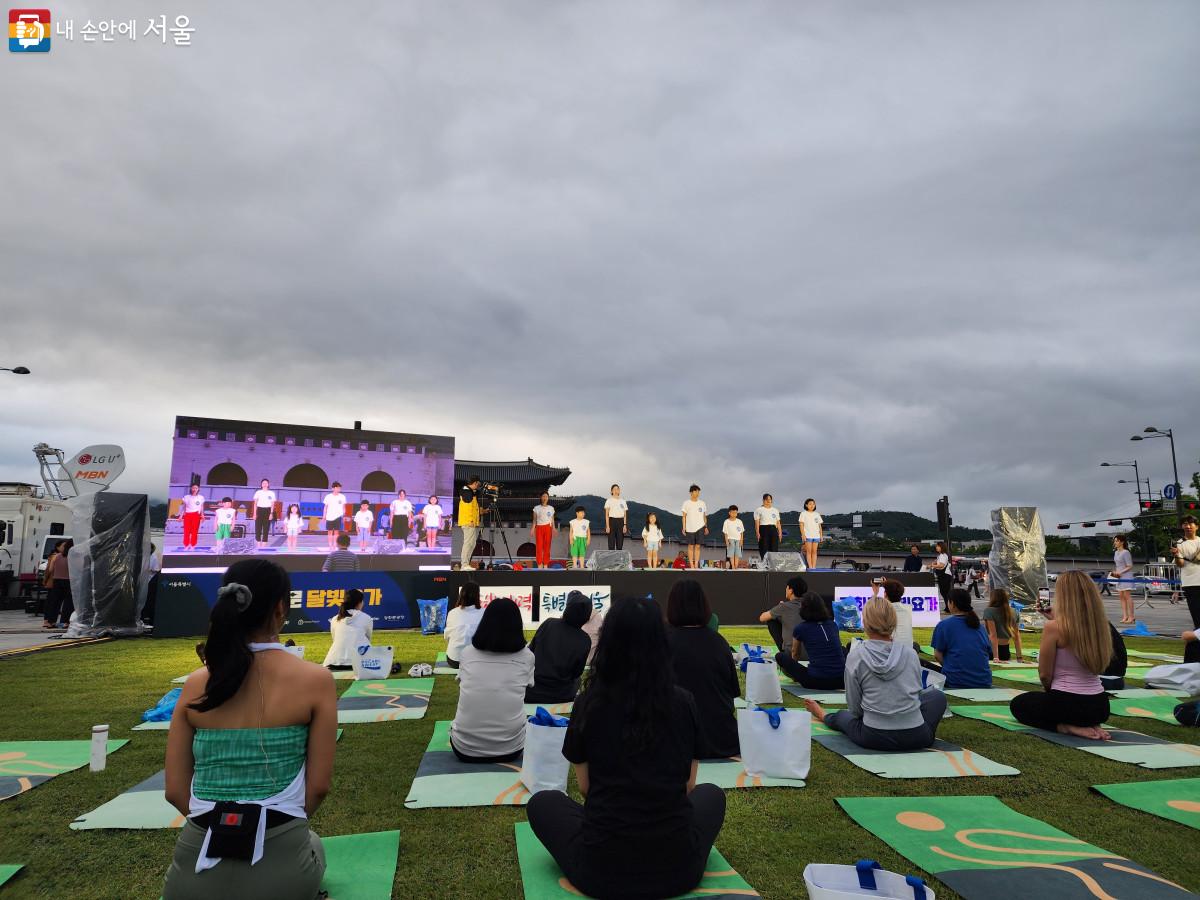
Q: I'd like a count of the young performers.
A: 4